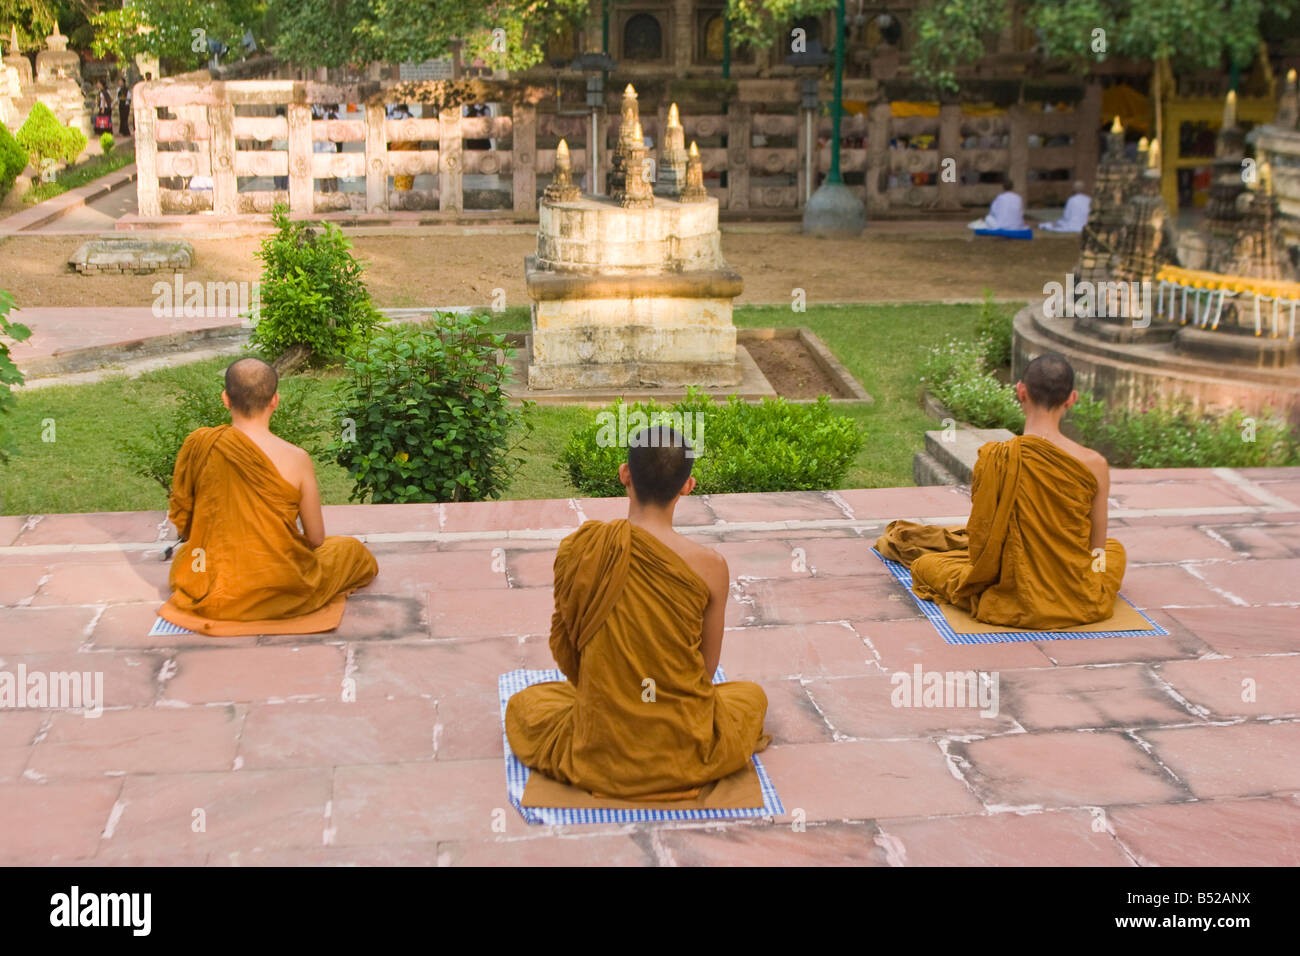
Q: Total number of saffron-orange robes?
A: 3